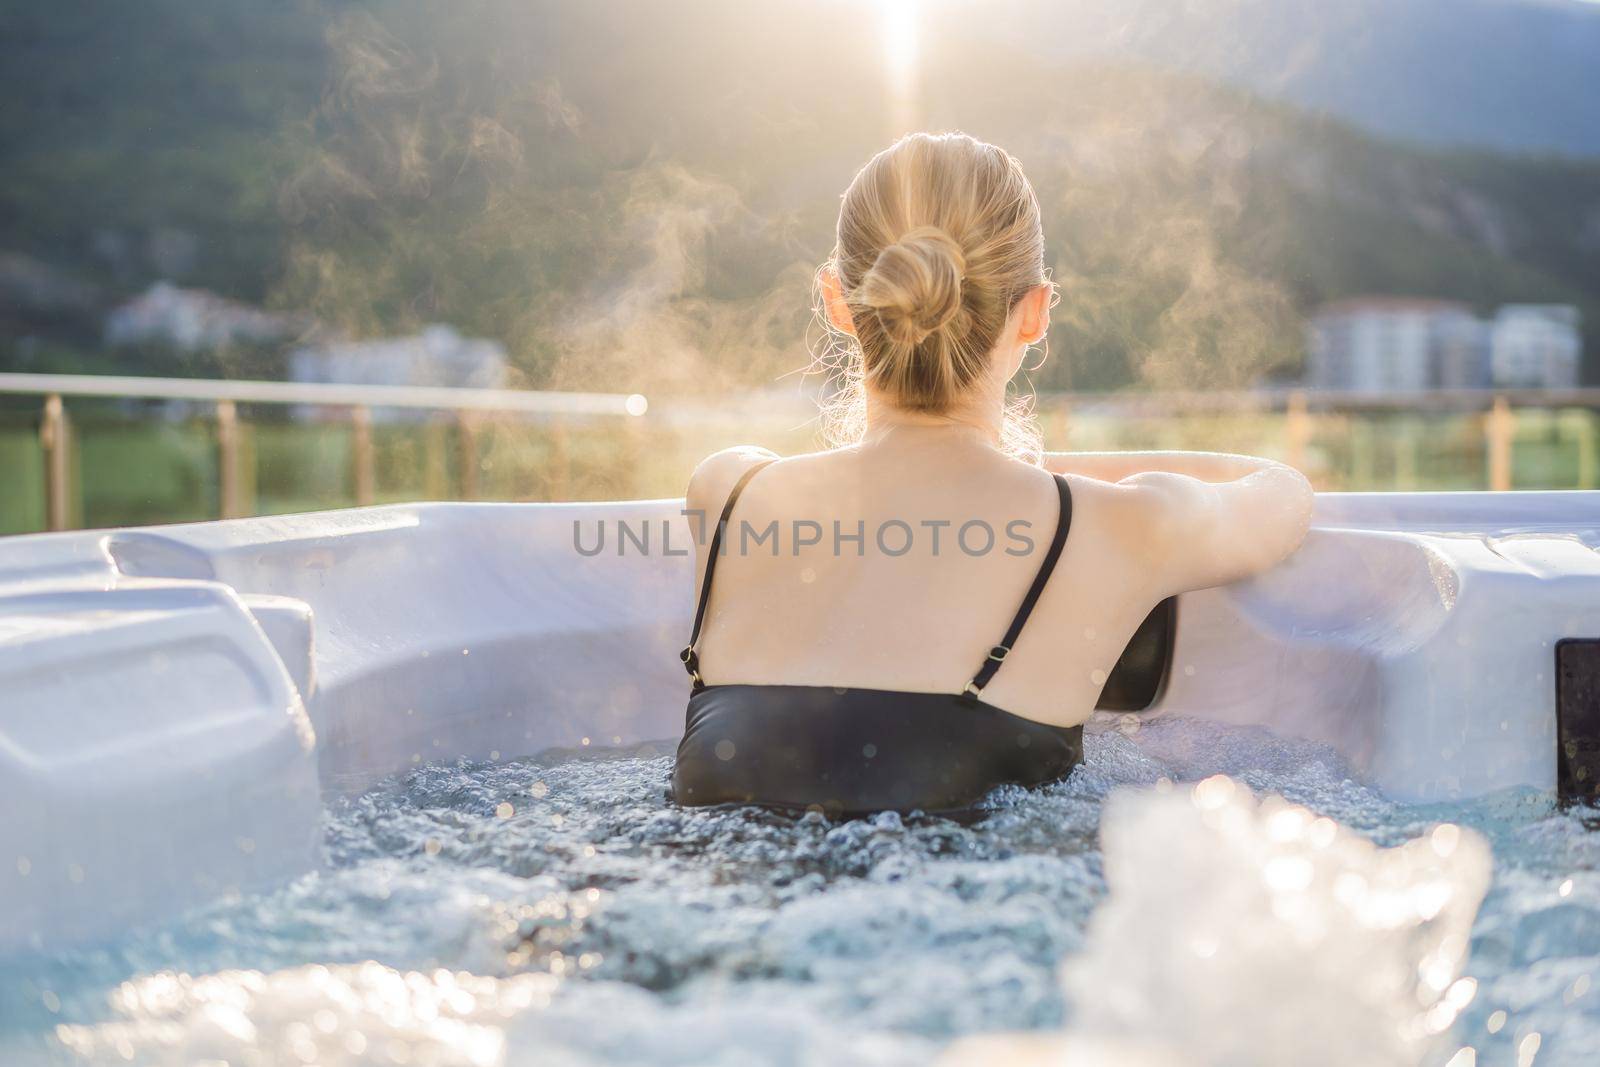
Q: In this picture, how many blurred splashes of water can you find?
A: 2